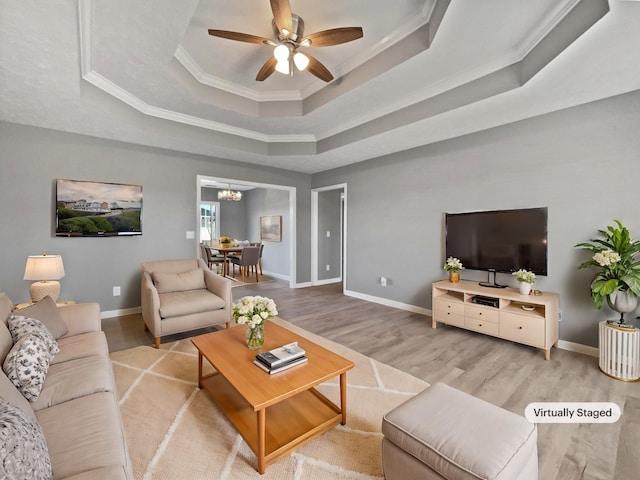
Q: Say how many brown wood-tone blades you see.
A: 5